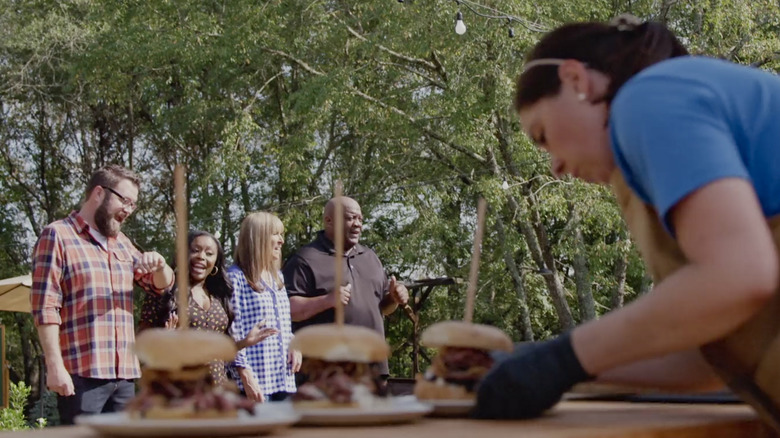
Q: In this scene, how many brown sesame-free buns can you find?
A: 3